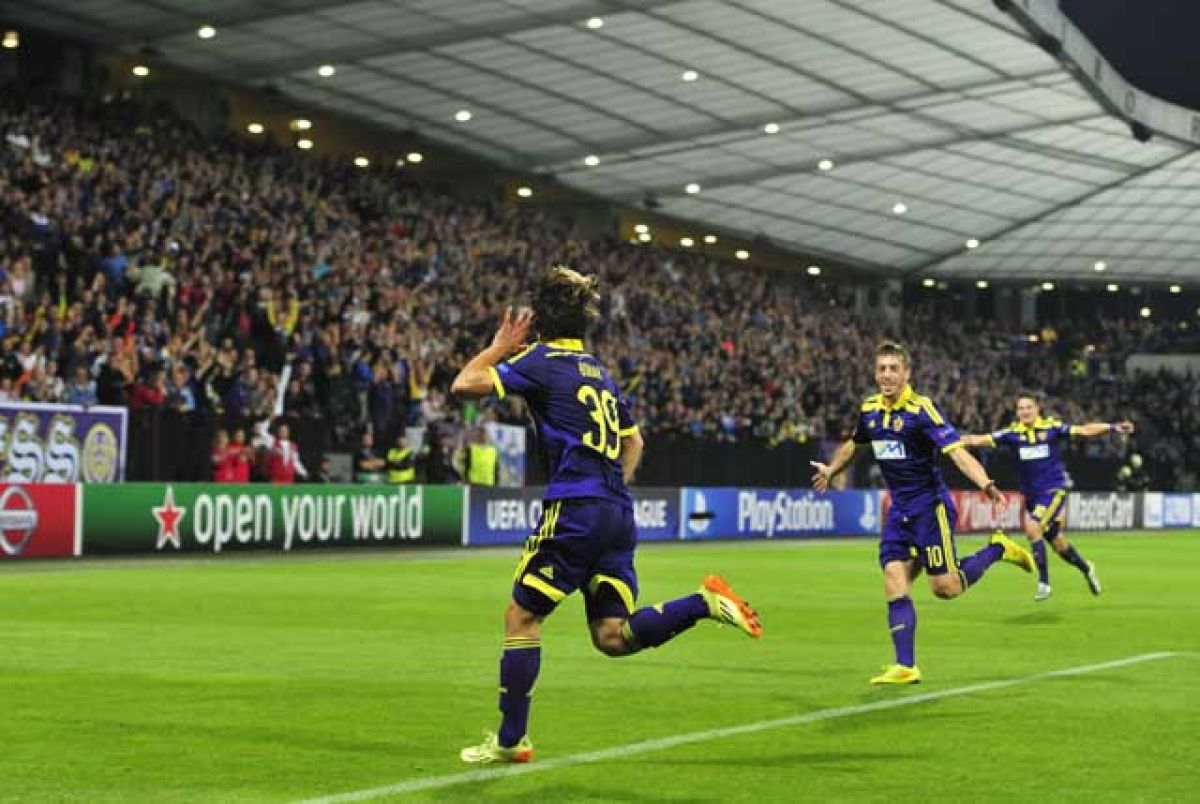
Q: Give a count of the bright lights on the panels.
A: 12